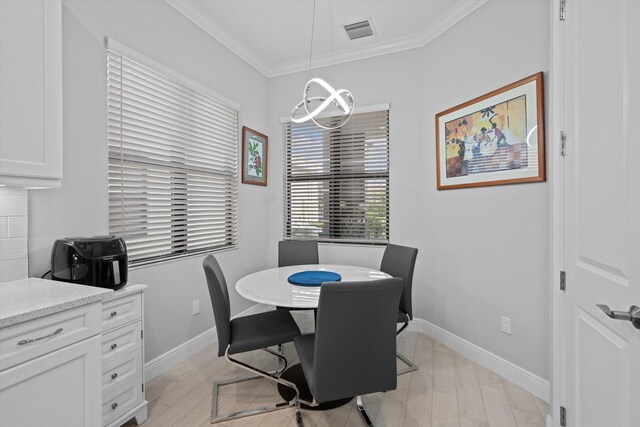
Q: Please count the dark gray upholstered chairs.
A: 4